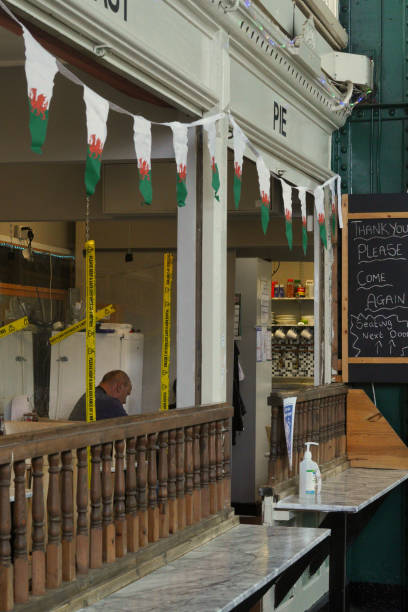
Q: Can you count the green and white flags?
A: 11